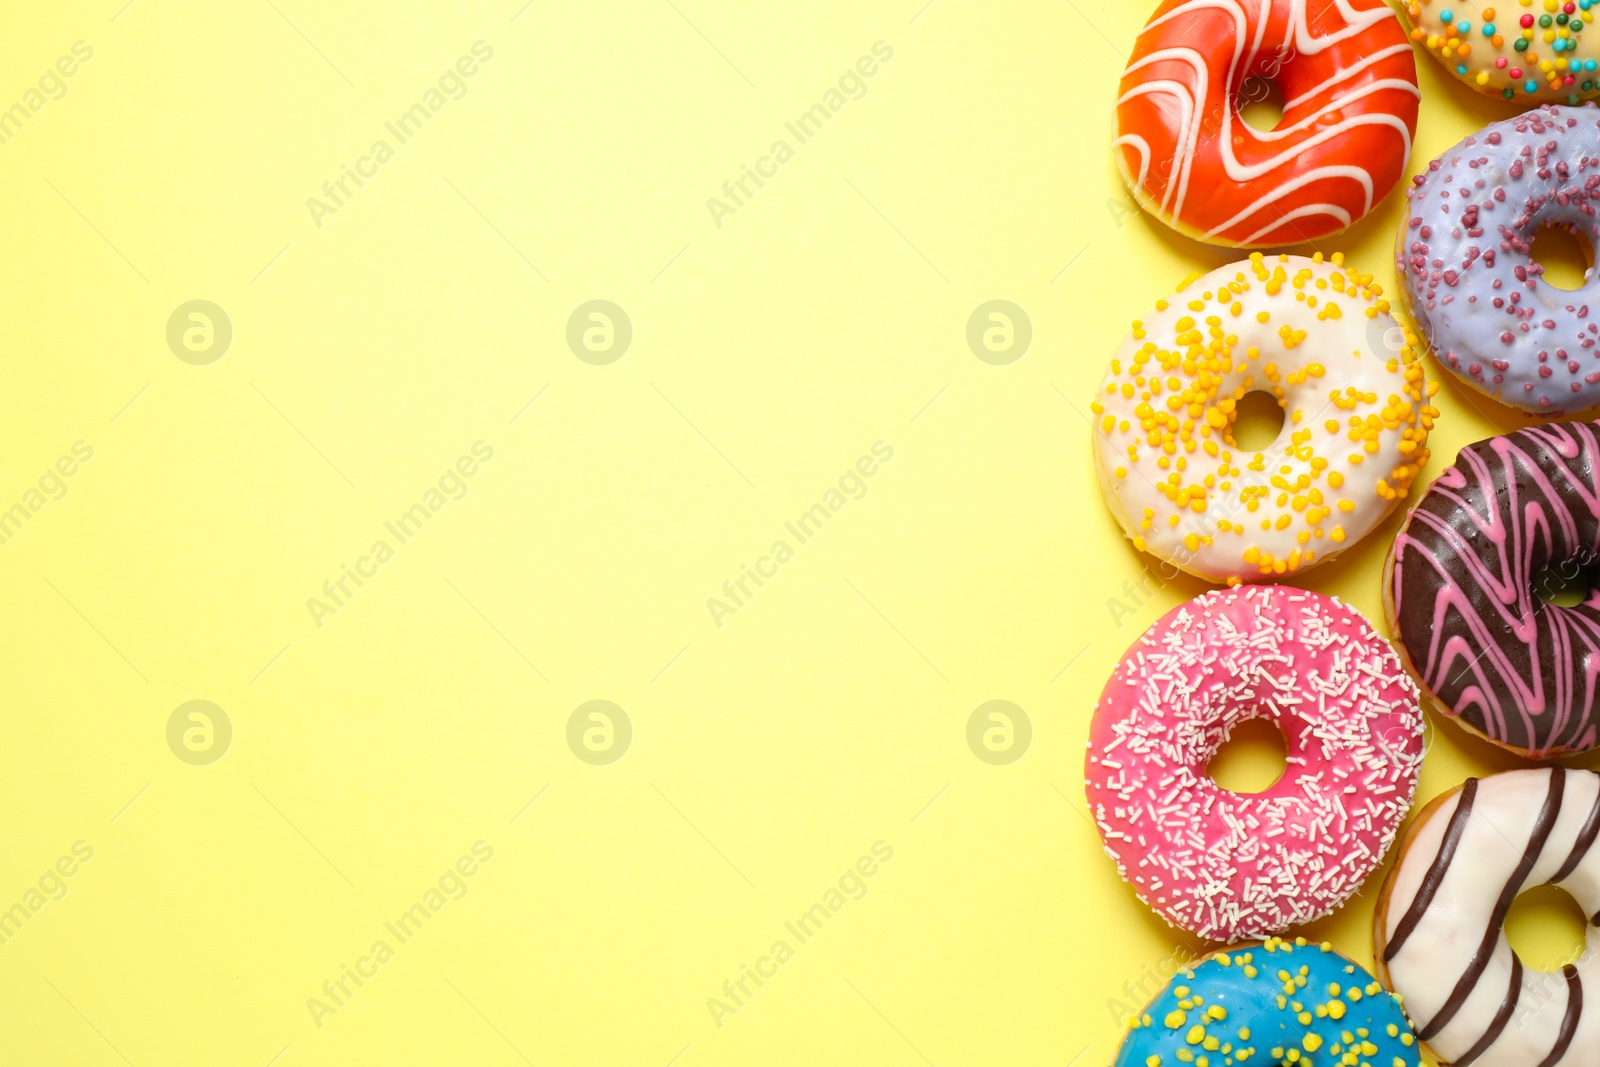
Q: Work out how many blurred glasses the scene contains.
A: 0